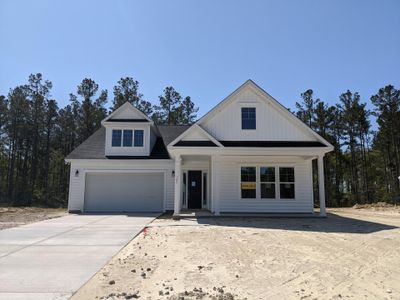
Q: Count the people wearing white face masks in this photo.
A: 0